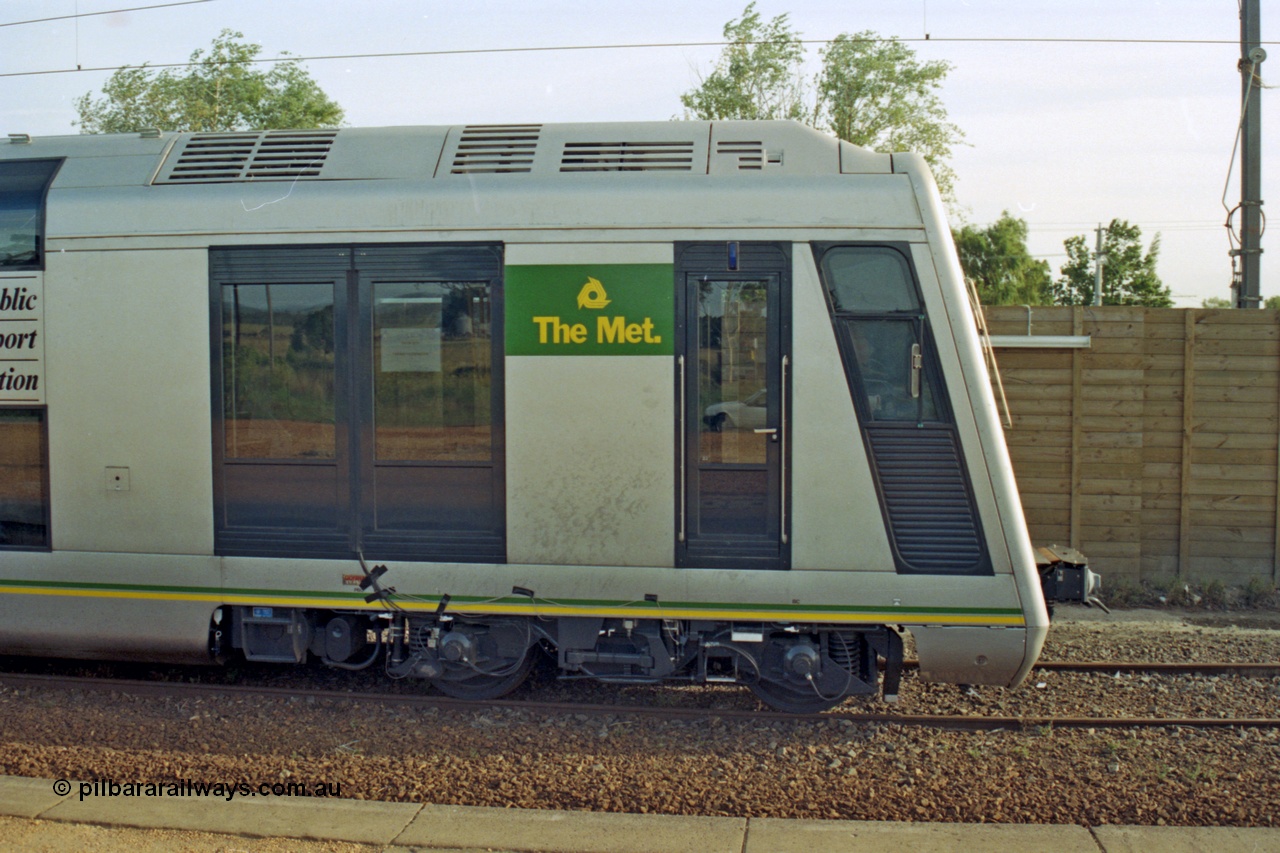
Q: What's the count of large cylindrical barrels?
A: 0